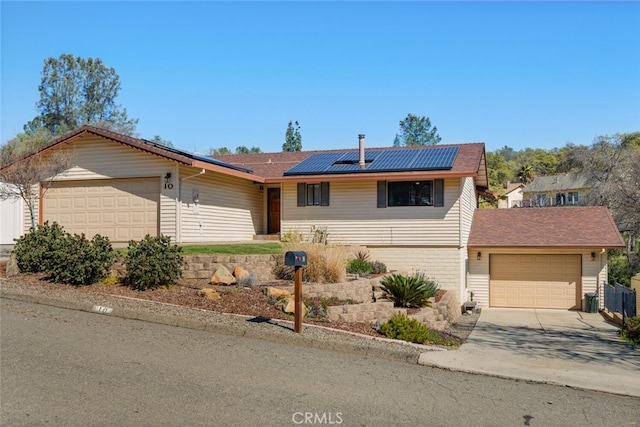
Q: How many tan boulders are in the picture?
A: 5